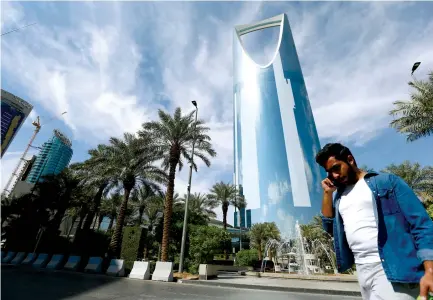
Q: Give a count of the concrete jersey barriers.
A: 11